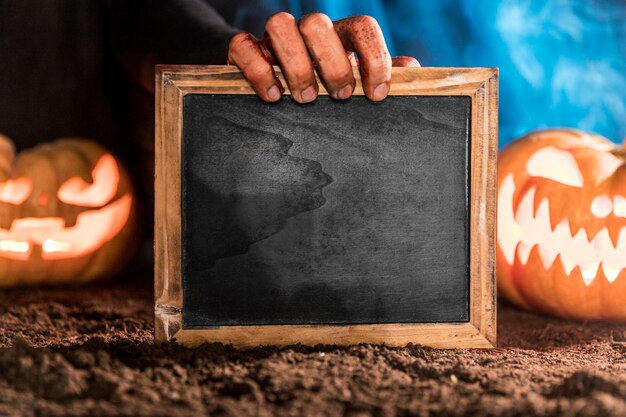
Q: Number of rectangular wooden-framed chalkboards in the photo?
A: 1